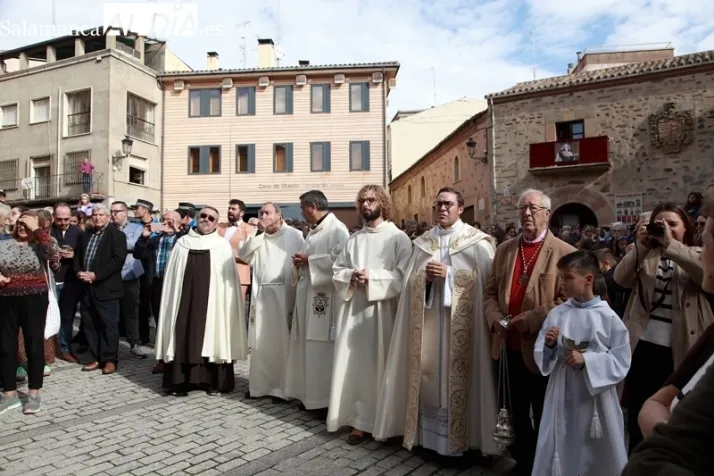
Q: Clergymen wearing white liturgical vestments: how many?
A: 5